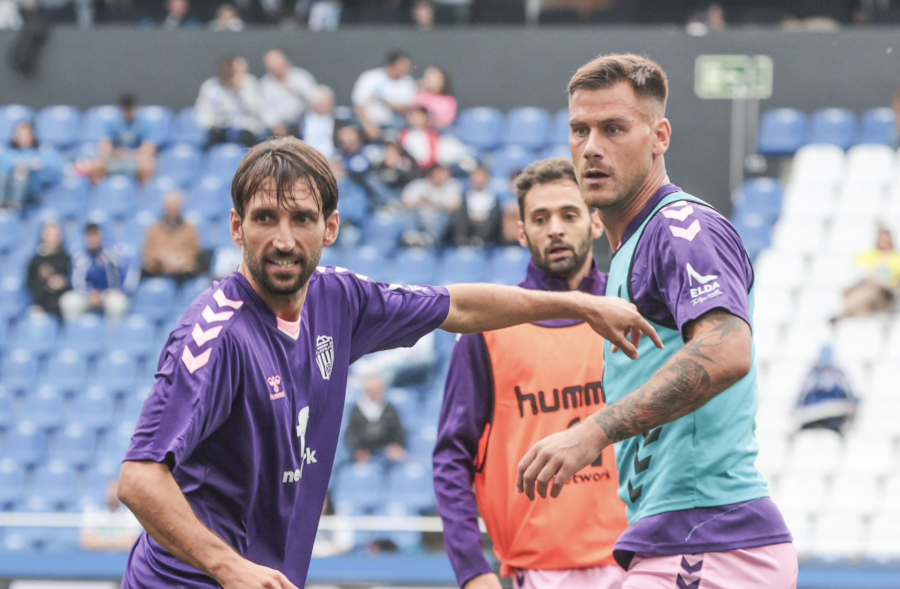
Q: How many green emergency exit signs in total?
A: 1